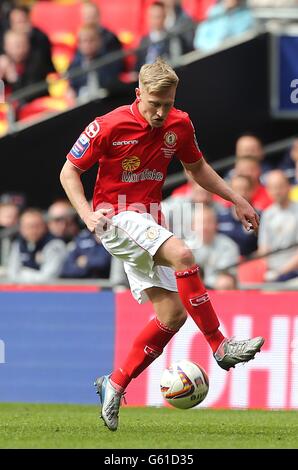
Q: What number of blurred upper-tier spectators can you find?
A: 7